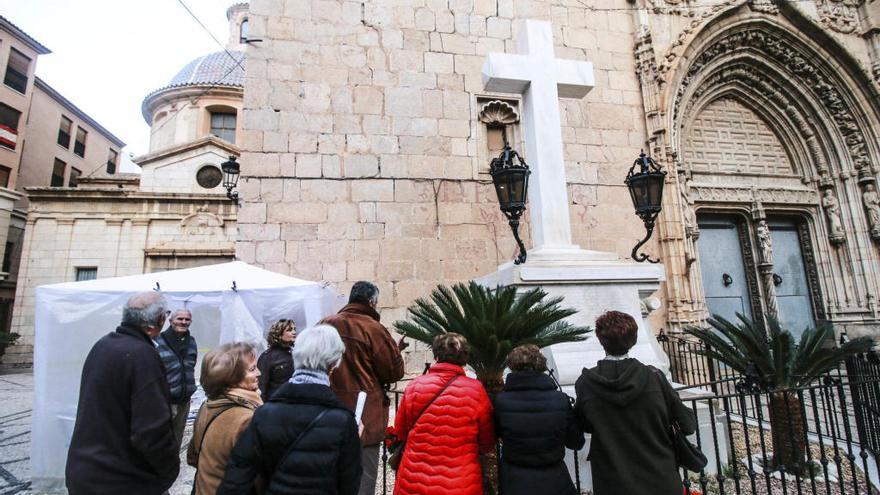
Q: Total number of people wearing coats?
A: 9